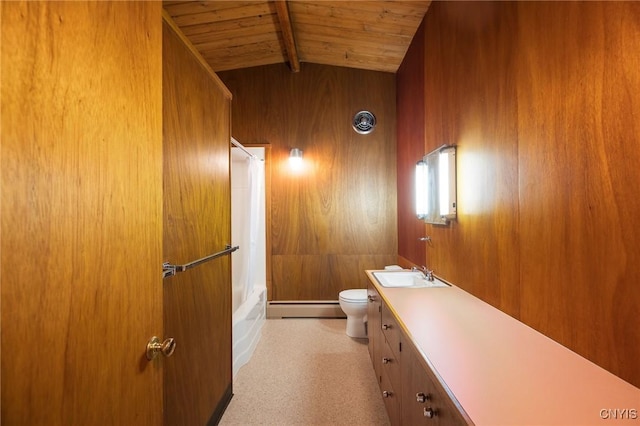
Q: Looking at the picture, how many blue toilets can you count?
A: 0